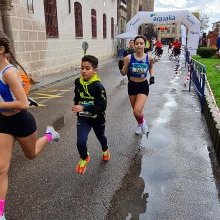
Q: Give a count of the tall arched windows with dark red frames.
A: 5